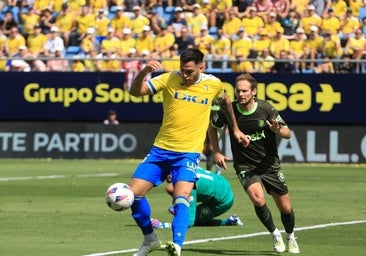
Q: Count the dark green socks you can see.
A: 2